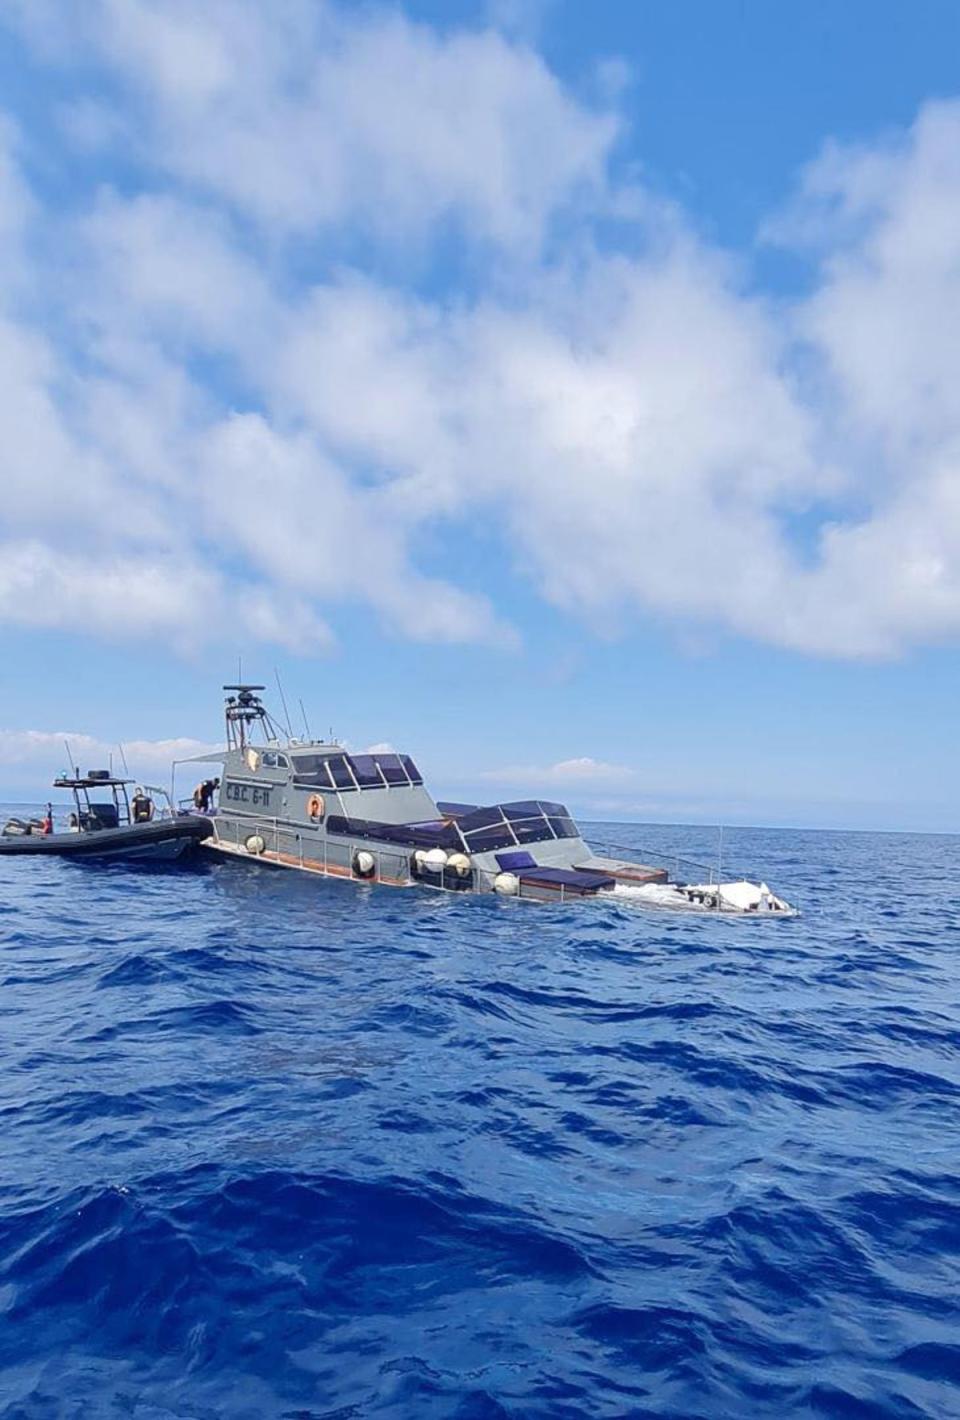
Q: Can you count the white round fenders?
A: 6